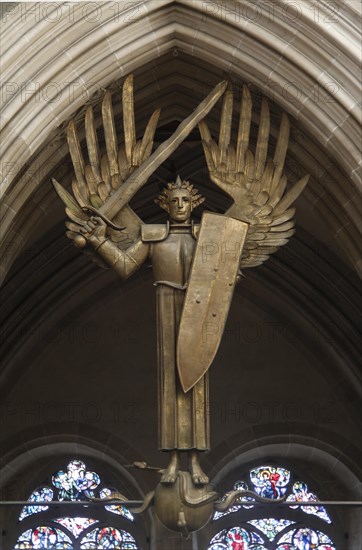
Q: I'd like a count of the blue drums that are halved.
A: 0